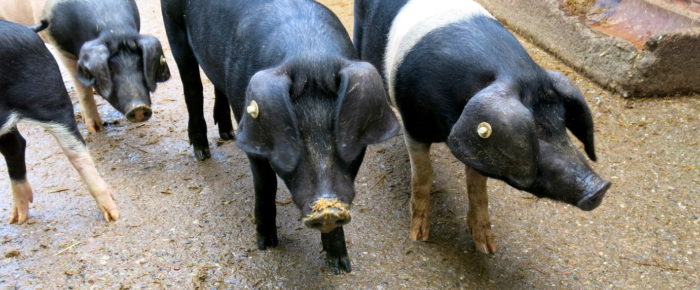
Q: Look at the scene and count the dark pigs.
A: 4